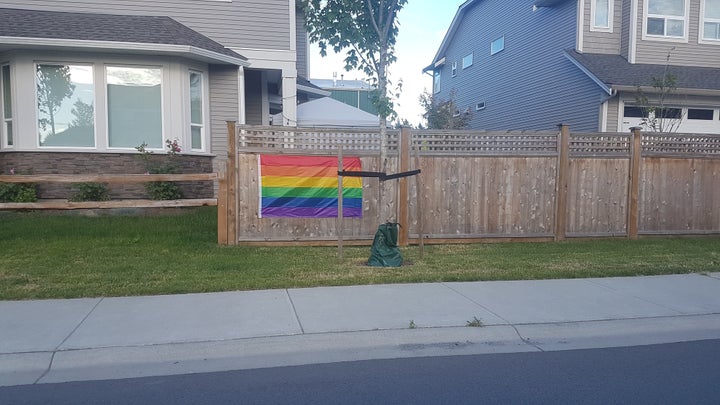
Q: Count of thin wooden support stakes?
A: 2